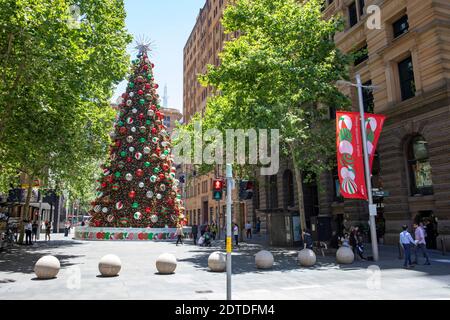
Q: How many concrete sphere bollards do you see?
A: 7